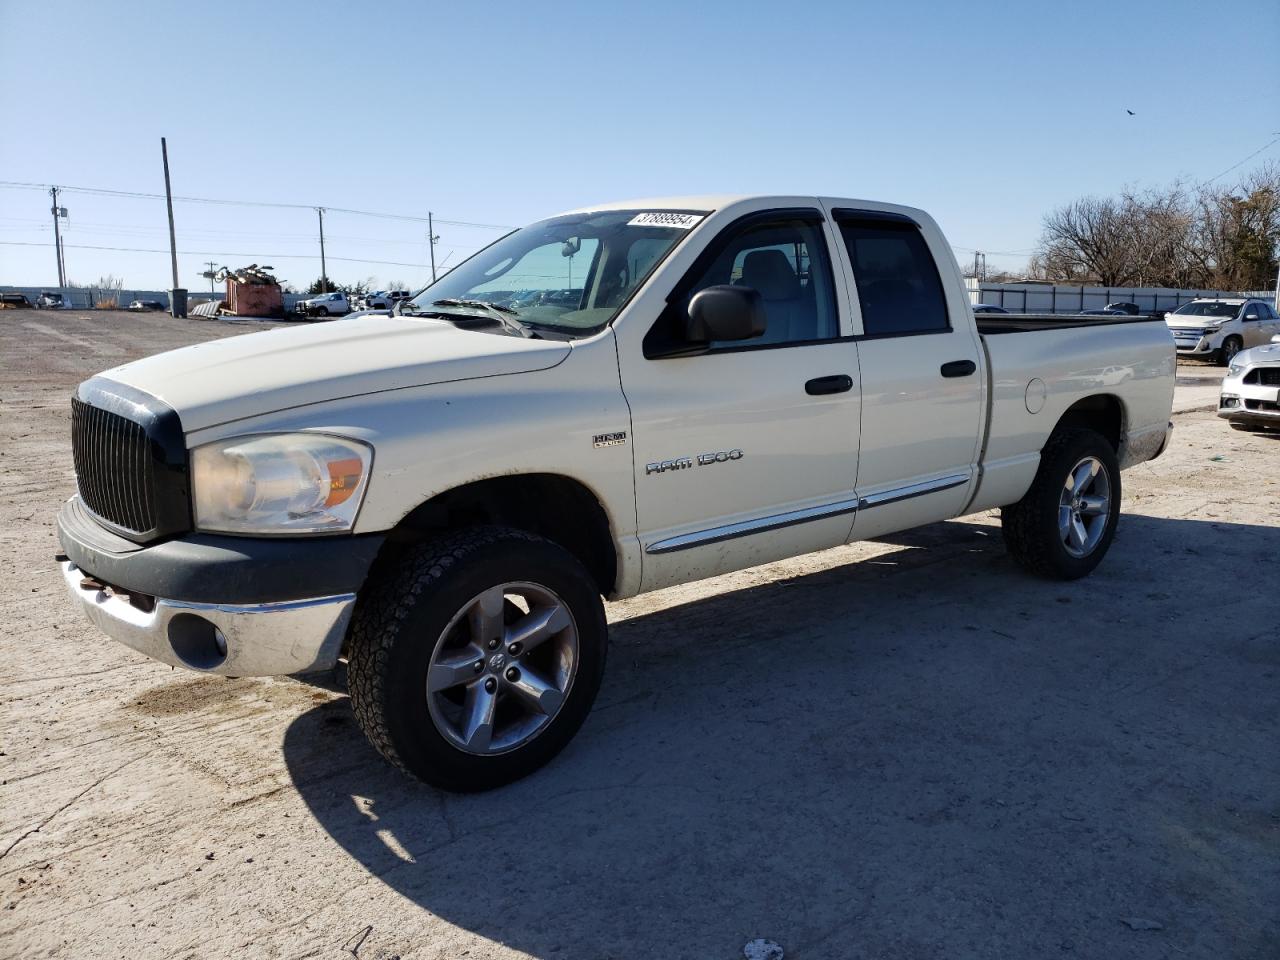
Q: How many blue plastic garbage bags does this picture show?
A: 0